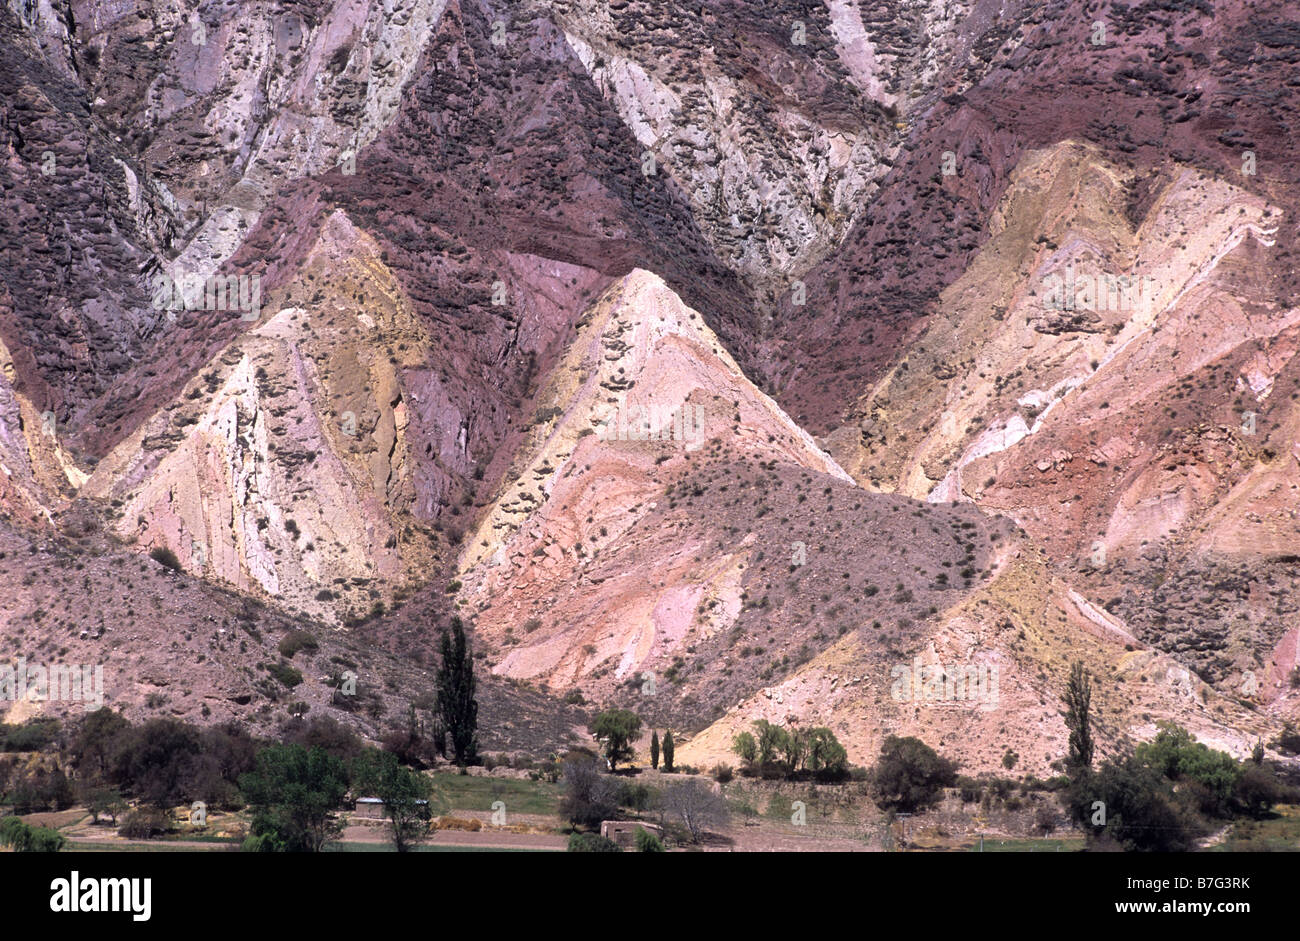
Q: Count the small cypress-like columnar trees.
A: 2